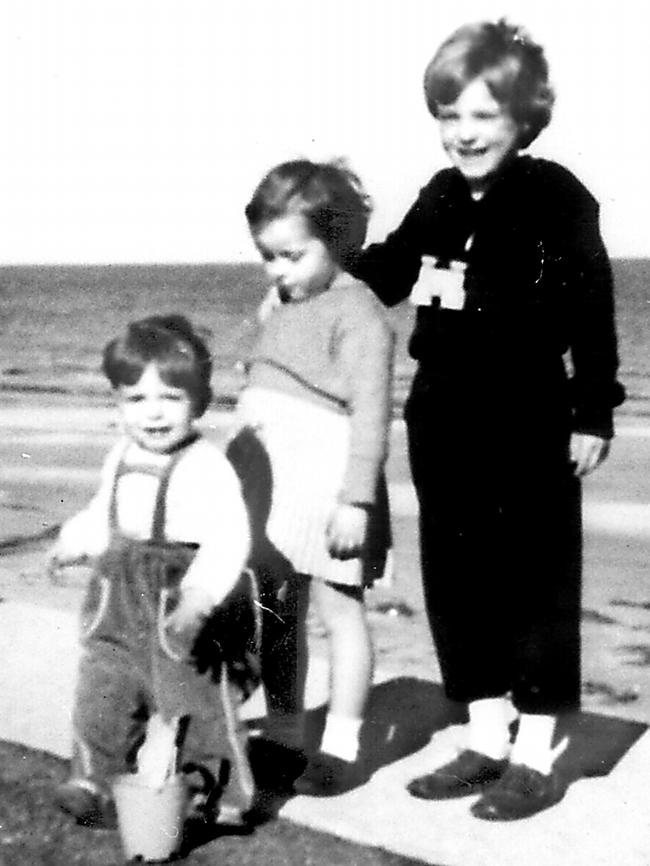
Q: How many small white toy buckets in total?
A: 1